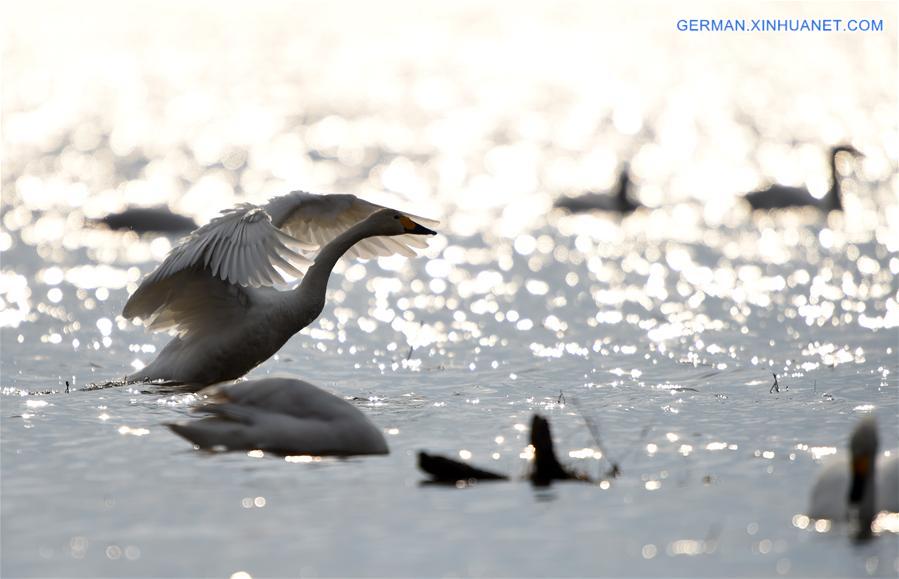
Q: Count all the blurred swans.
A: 5